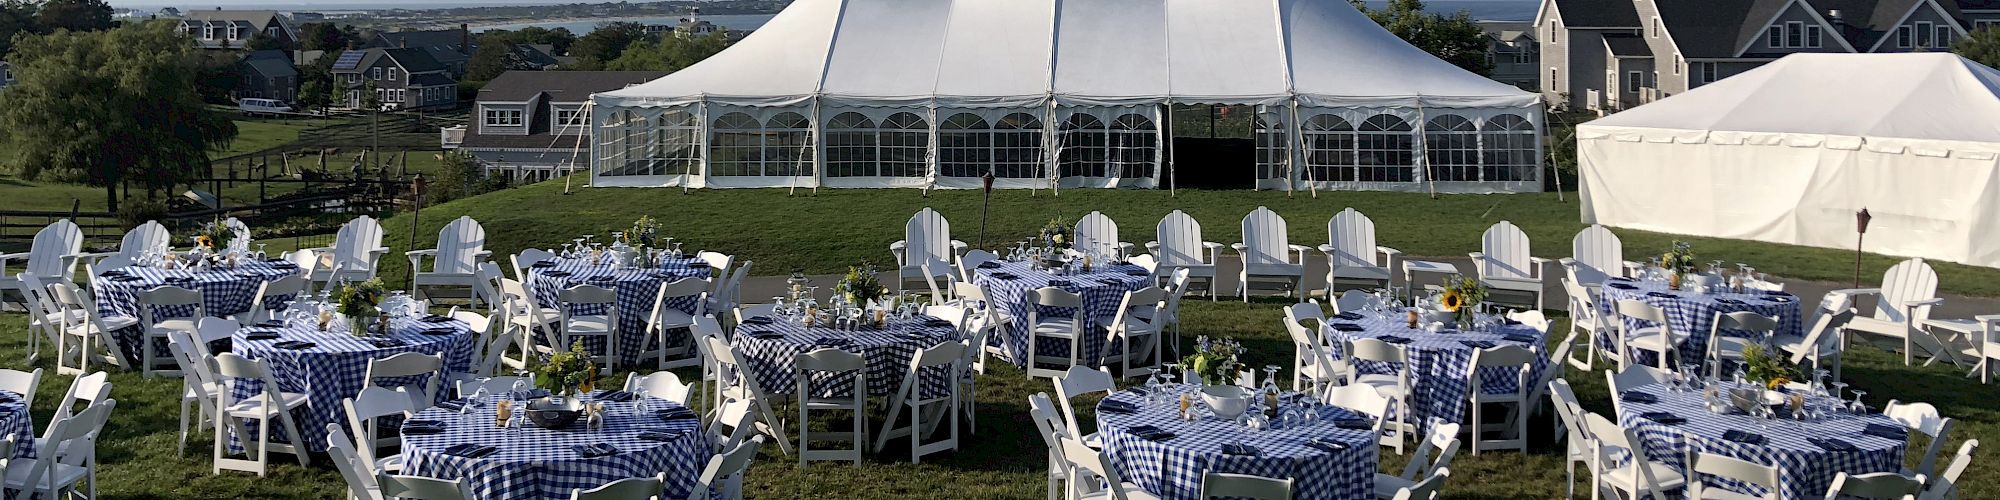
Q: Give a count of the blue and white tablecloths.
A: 11